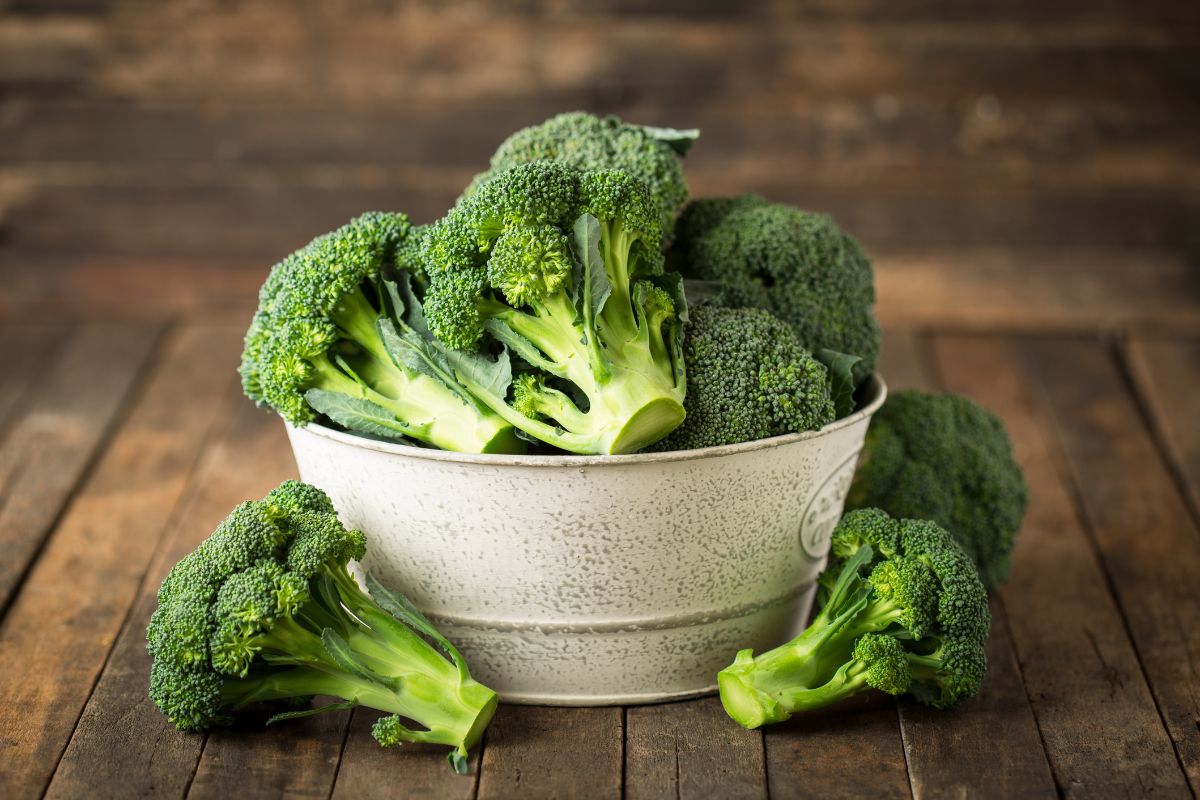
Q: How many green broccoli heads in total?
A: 8